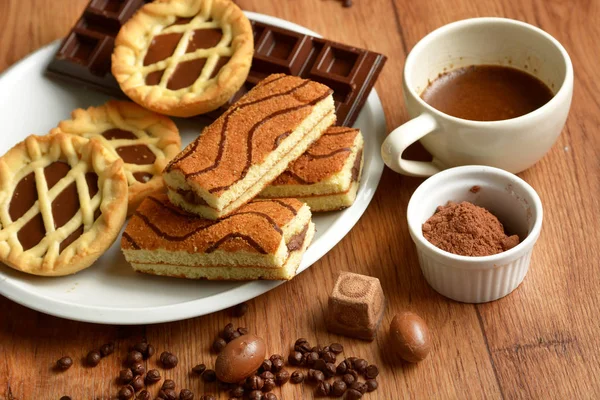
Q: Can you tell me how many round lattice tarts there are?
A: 3